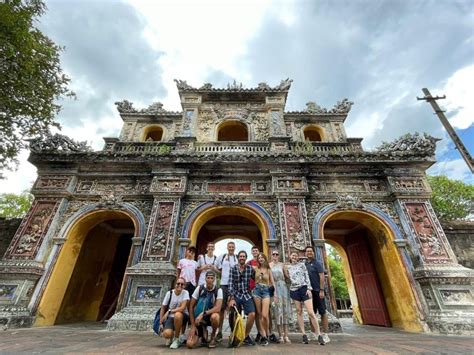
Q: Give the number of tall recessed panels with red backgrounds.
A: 4